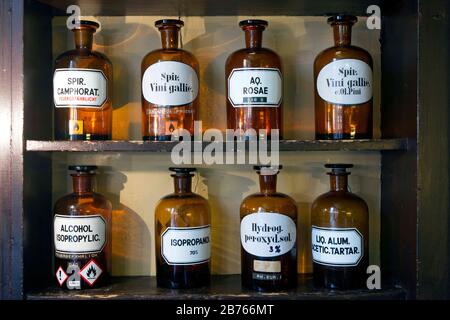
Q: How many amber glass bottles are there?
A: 8